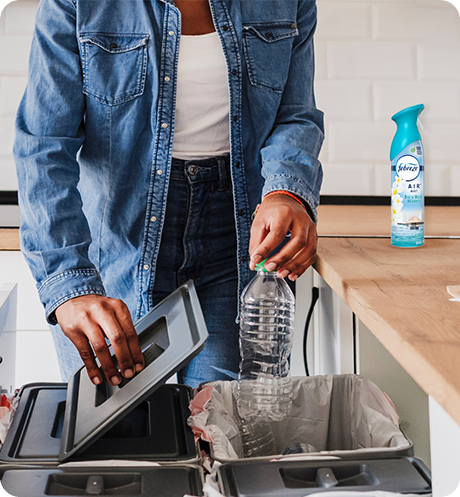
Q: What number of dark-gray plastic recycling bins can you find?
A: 4